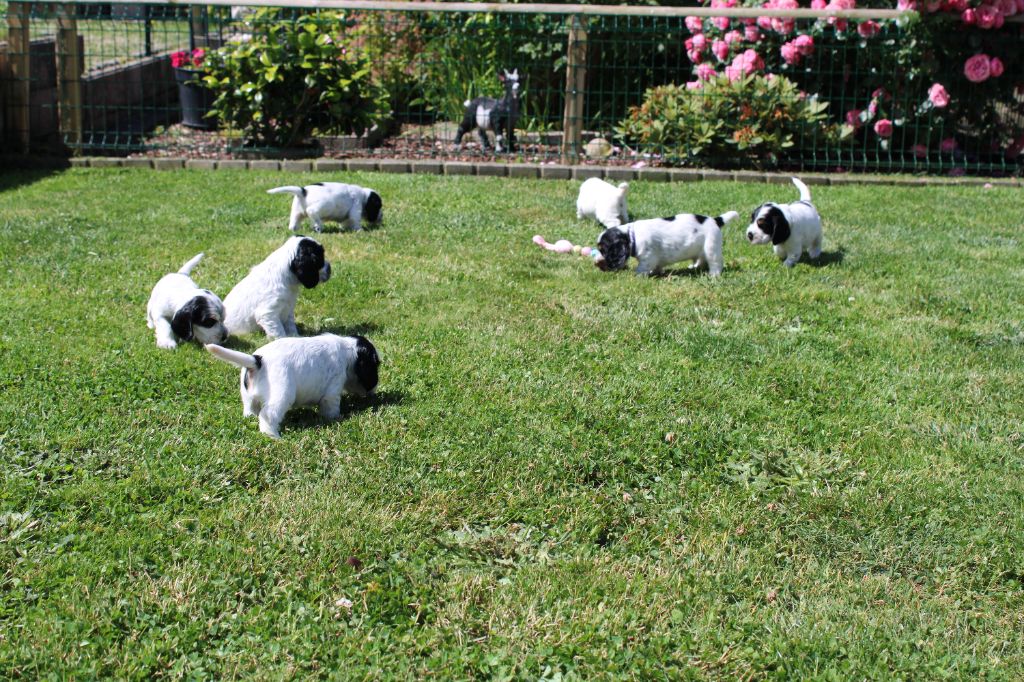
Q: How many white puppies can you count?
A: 7